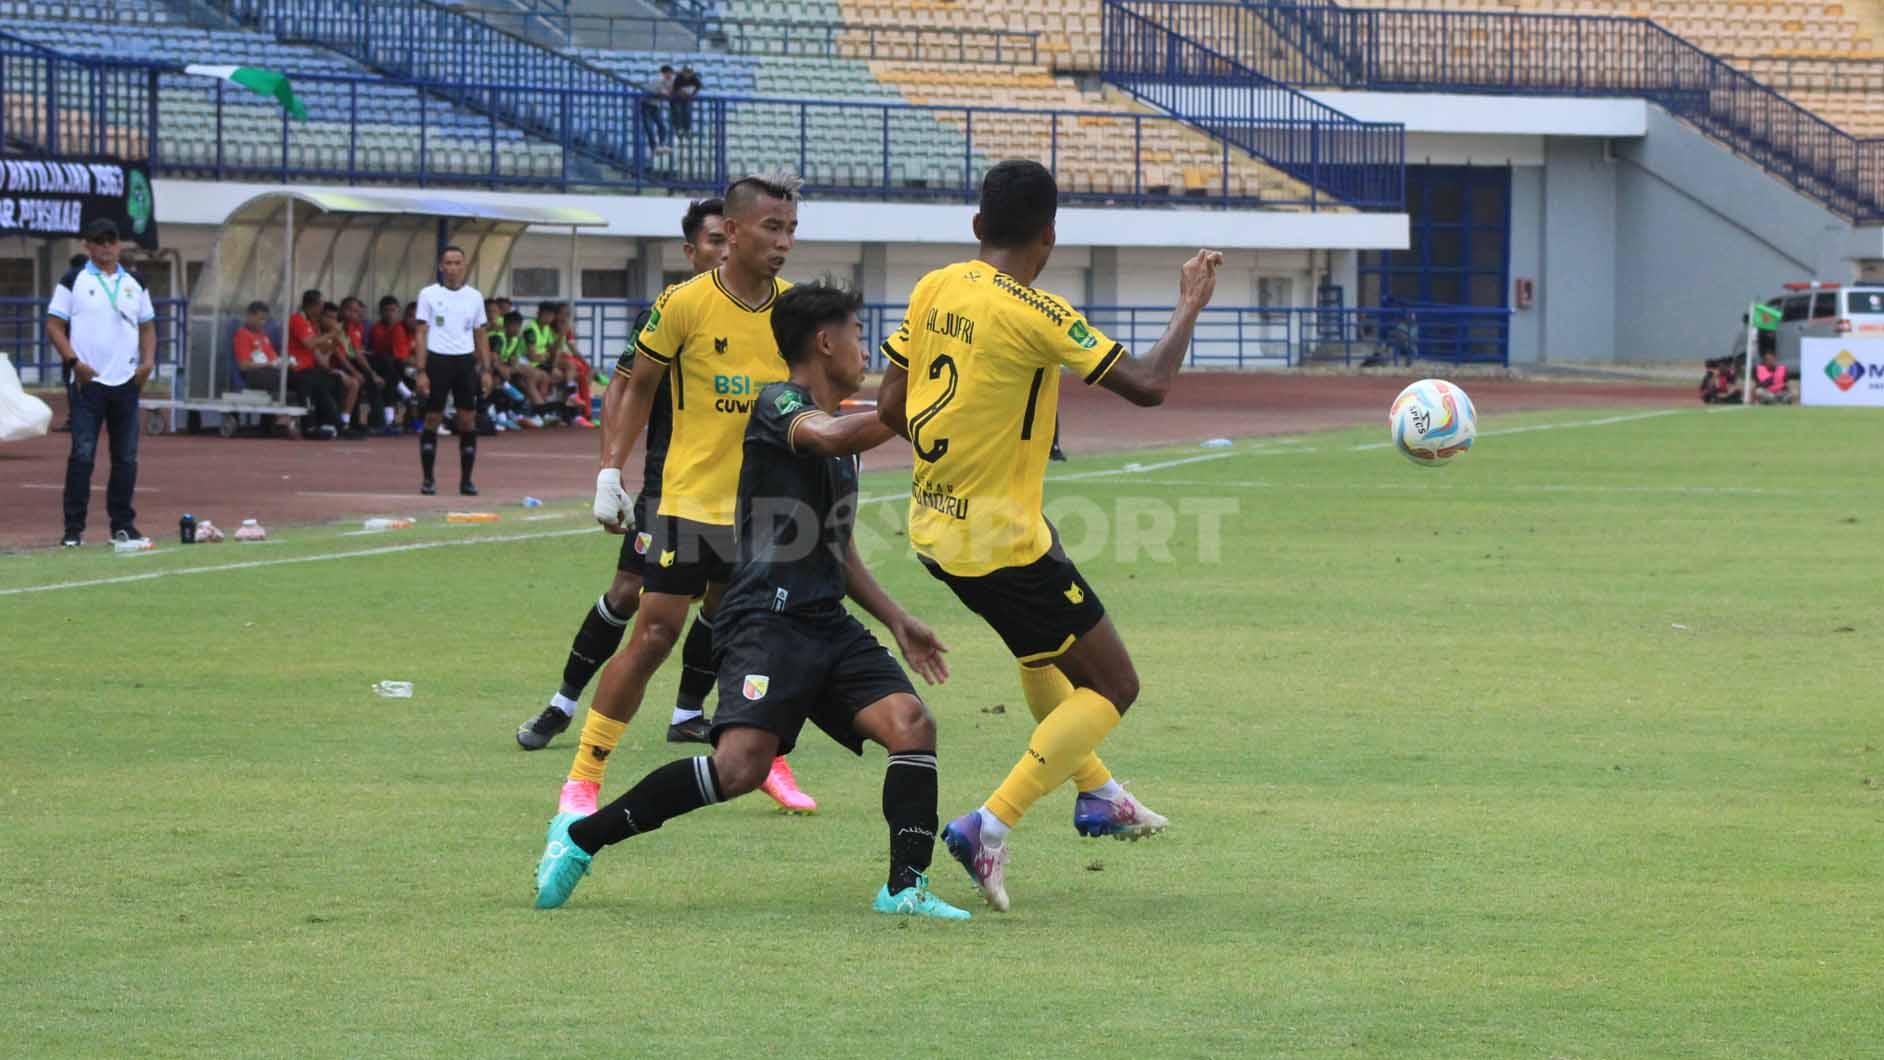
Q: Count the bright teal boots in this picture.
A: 2